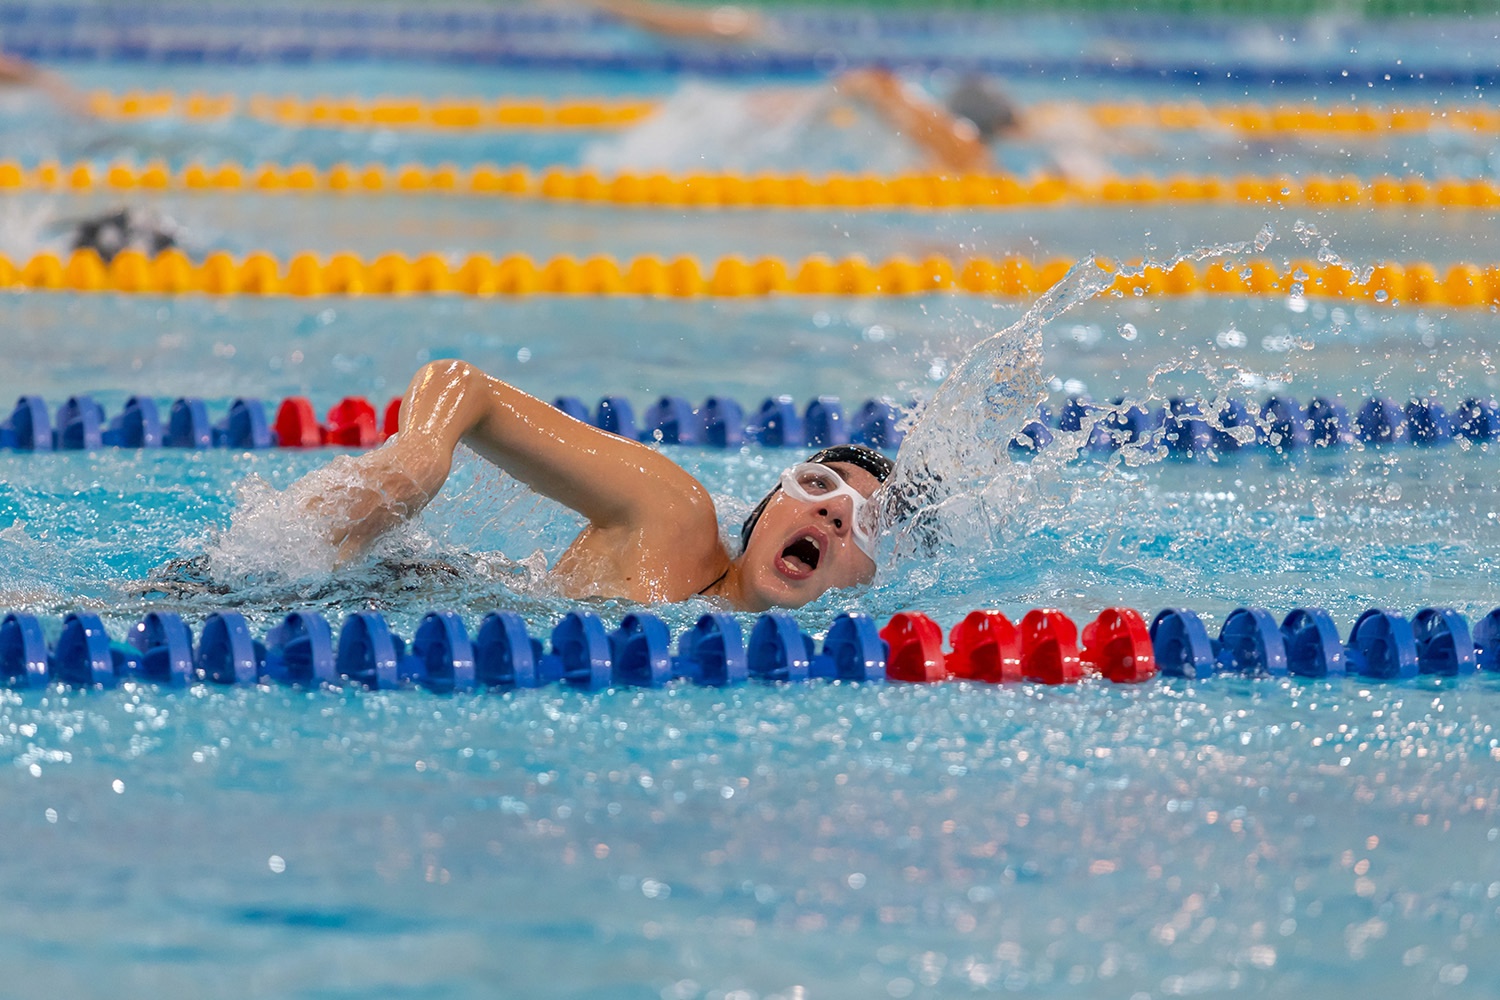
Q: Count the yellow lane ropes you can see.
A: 3